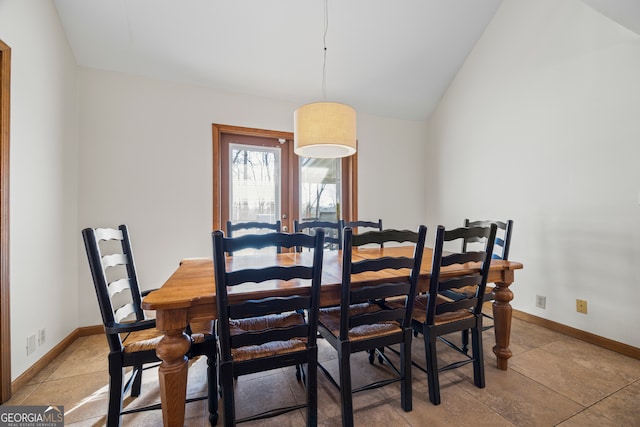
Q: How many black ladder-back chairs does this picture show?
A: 8